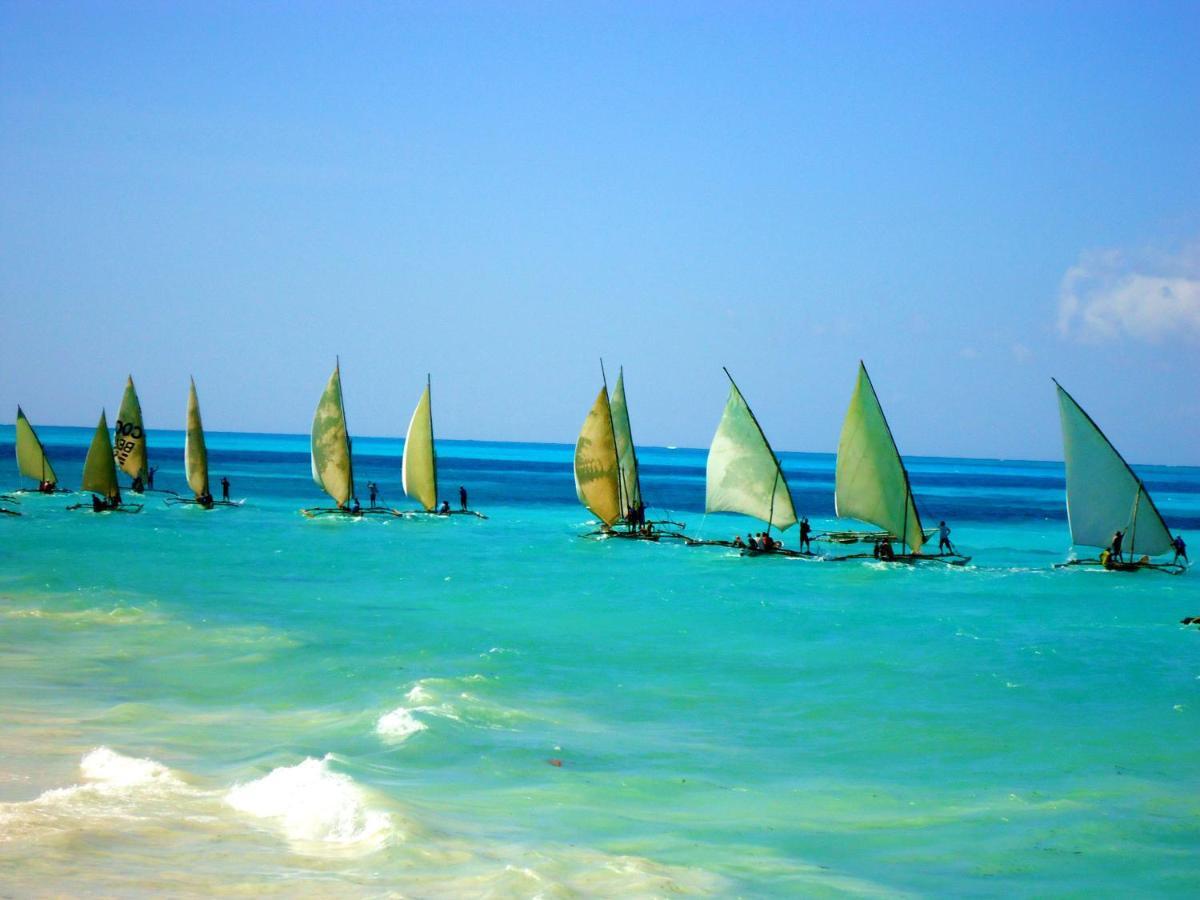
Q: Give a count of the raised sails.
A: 11